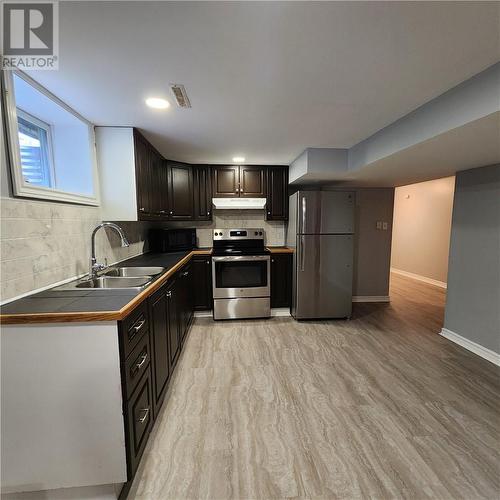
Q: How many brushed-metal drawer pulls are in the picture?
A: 3